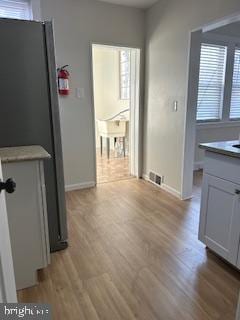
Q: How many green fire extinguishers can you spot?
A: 0